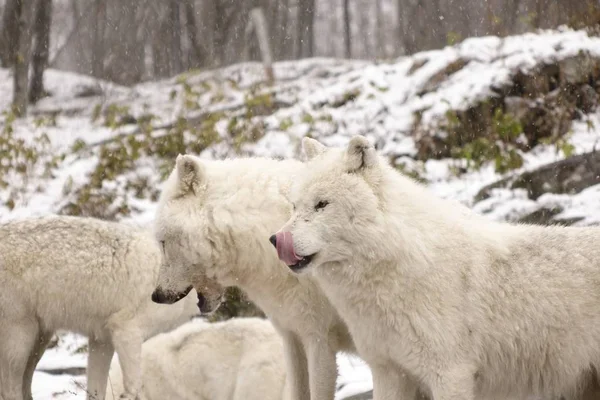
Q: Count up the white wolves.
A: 4